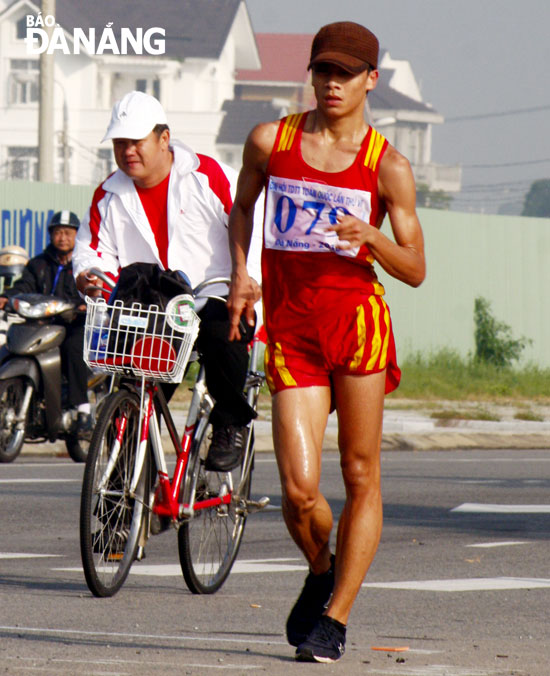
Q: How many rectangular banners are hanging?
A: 0